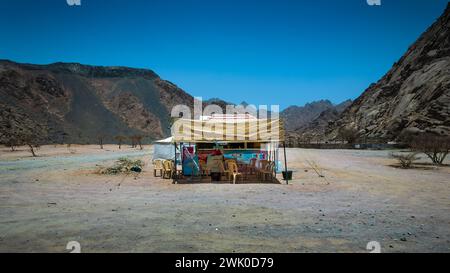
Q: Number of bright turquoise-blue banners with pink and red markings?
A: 1